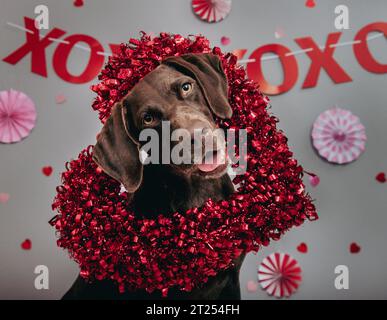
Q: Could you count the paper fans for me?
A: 4